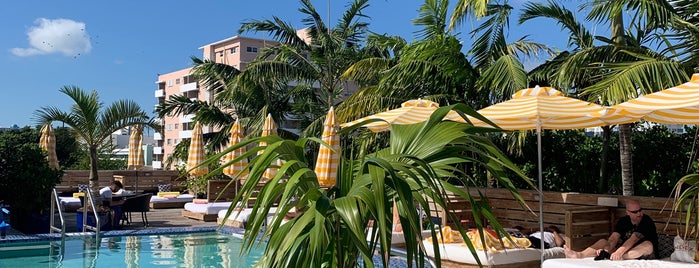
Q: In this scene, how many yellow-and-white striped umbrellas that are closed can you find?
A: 6